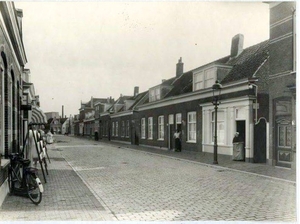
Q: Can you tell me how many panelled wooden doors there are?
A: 1